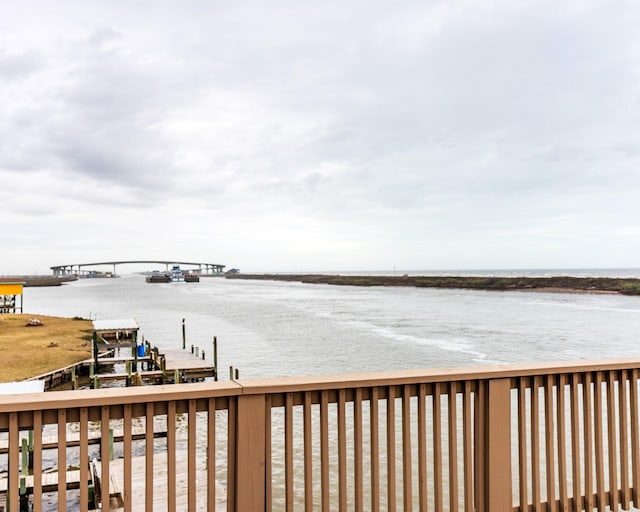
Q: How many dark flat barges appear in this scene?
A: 2